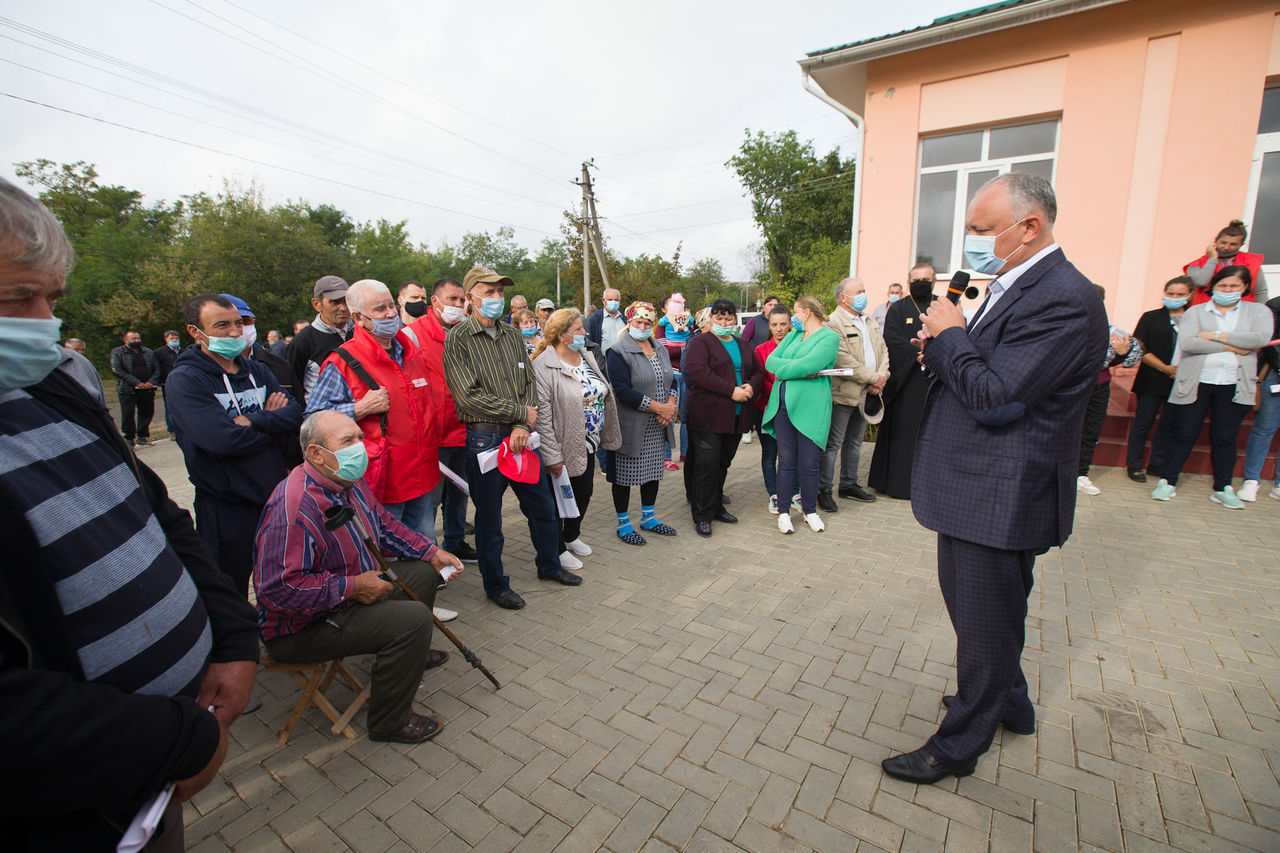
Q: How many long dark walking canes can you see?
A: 1